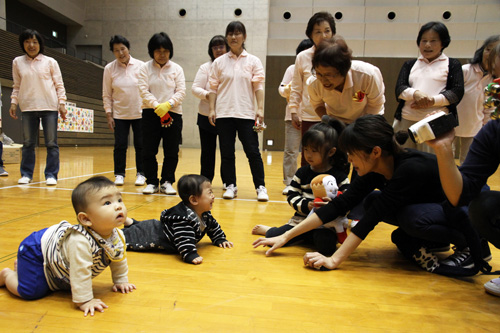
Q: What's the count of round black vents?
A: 6